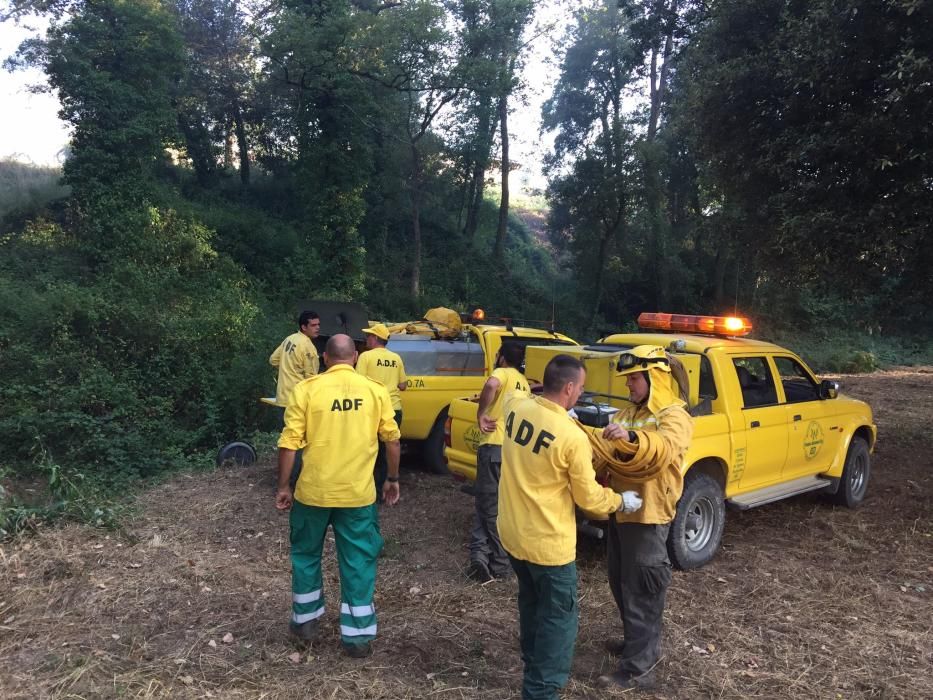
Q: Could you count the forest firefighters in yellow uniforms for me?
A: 6